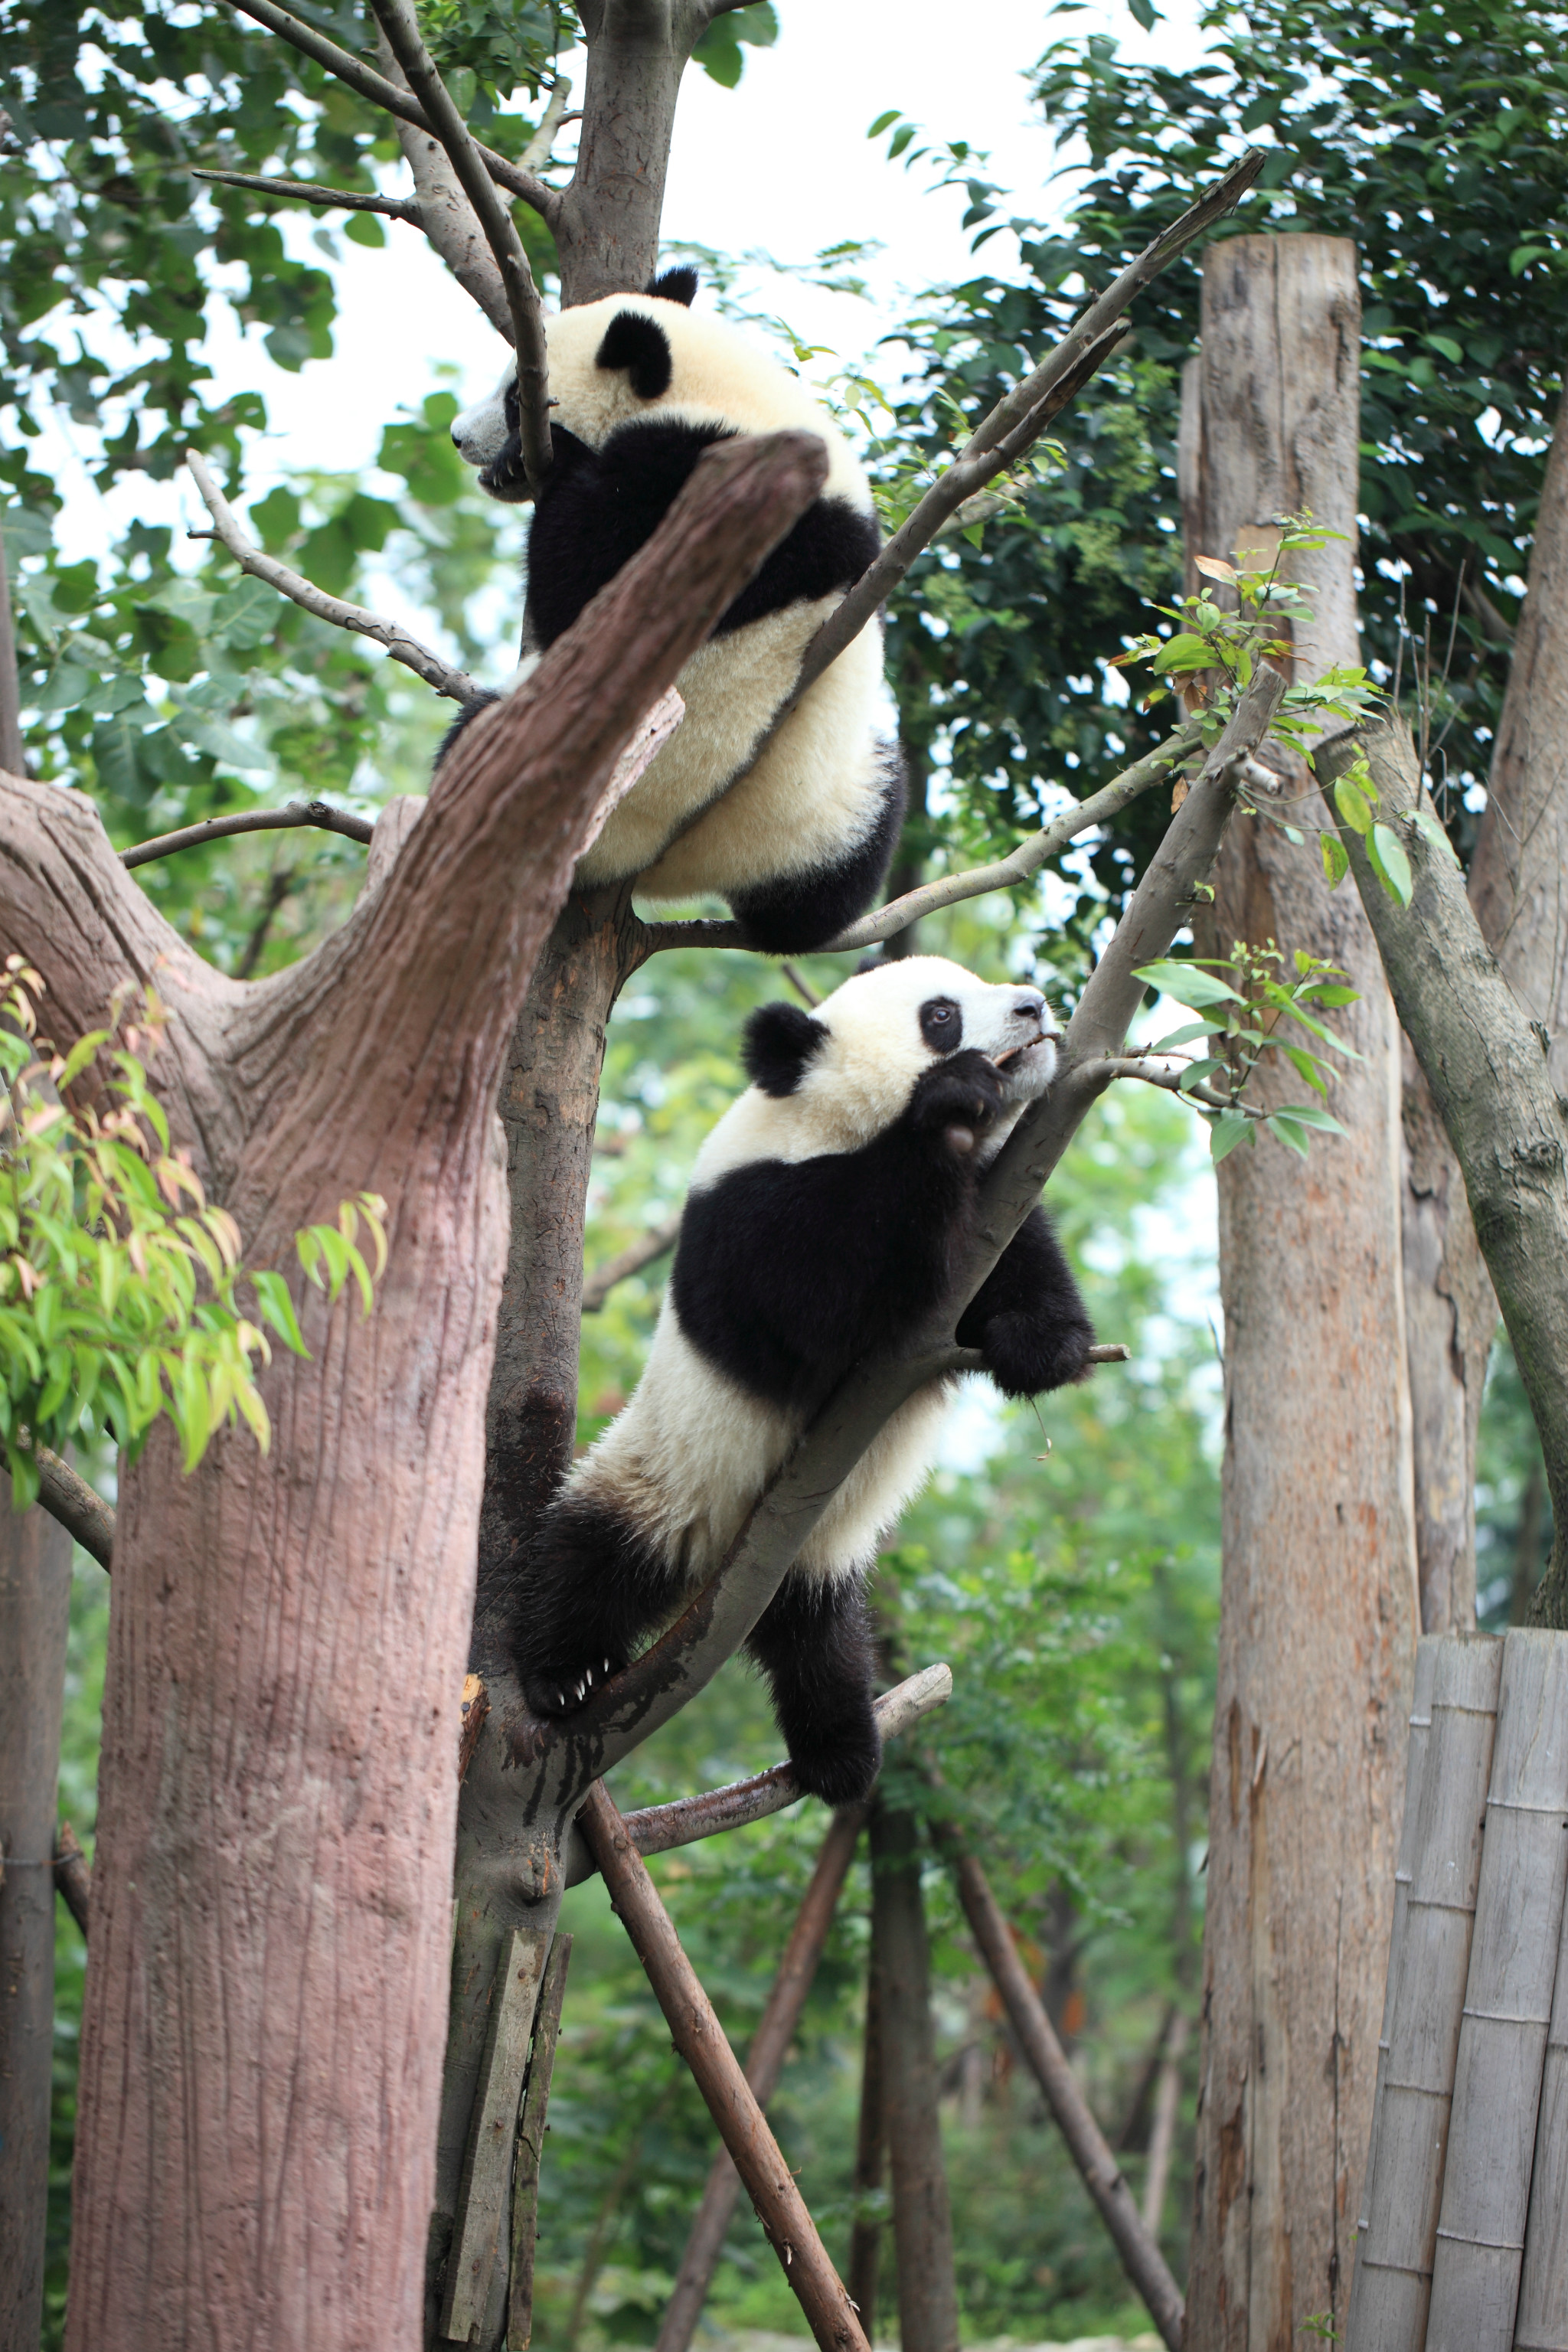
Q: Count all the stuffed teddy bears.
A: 0